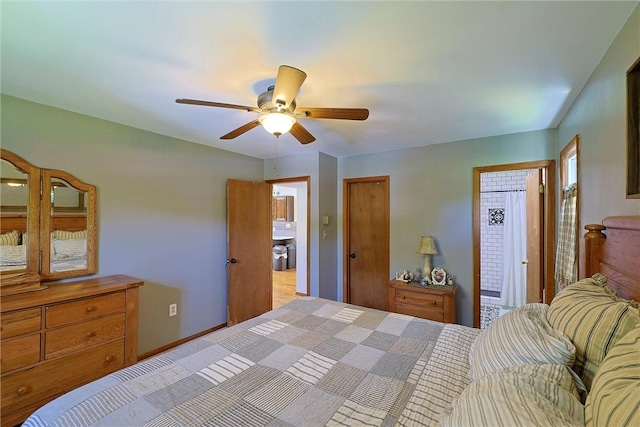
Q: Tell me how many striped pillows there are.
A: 4